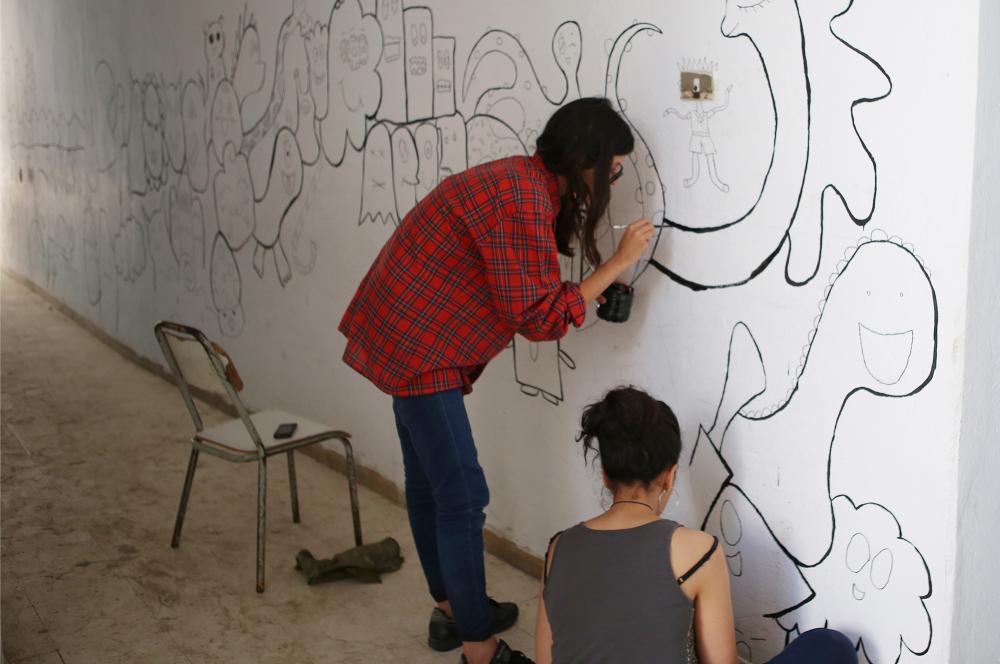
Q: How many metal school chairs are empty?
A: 1